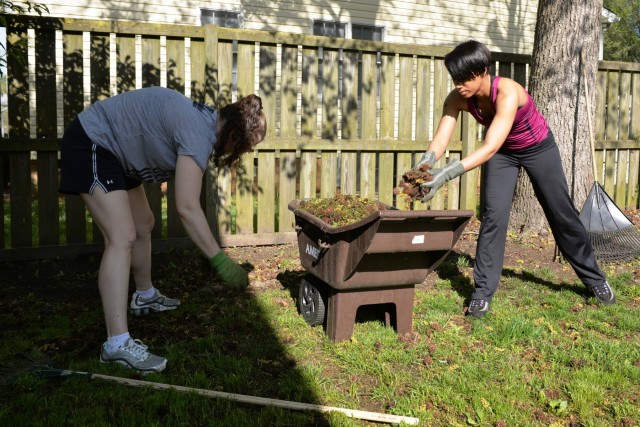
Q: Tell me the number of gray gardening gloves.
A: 2